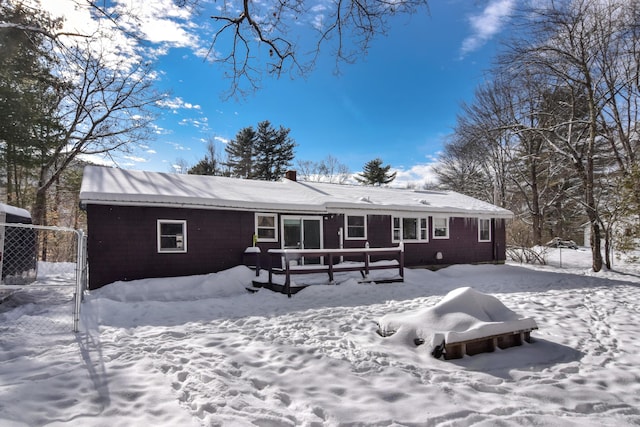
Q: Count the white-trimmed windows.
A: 6